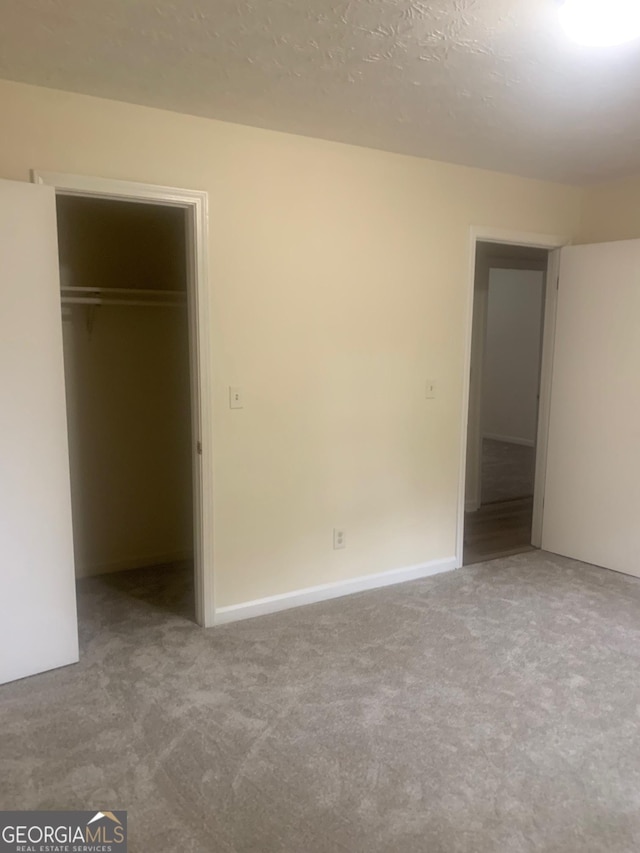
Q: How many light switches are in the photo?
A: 2